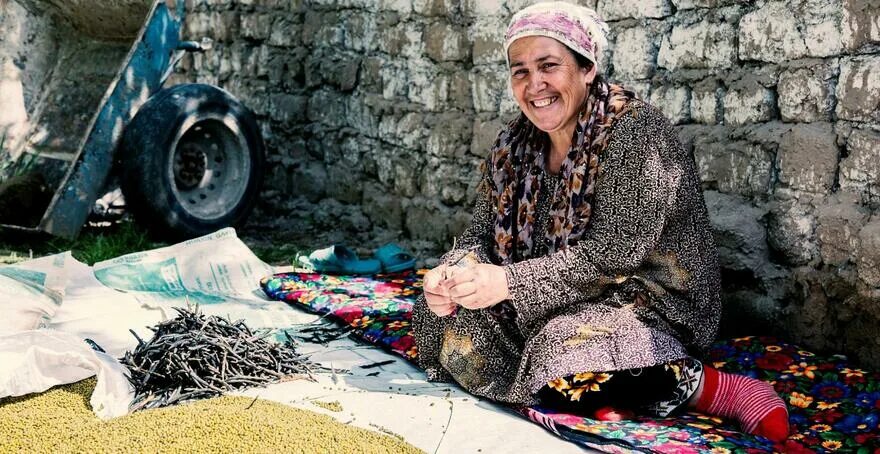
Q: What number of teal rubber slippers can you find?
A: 2